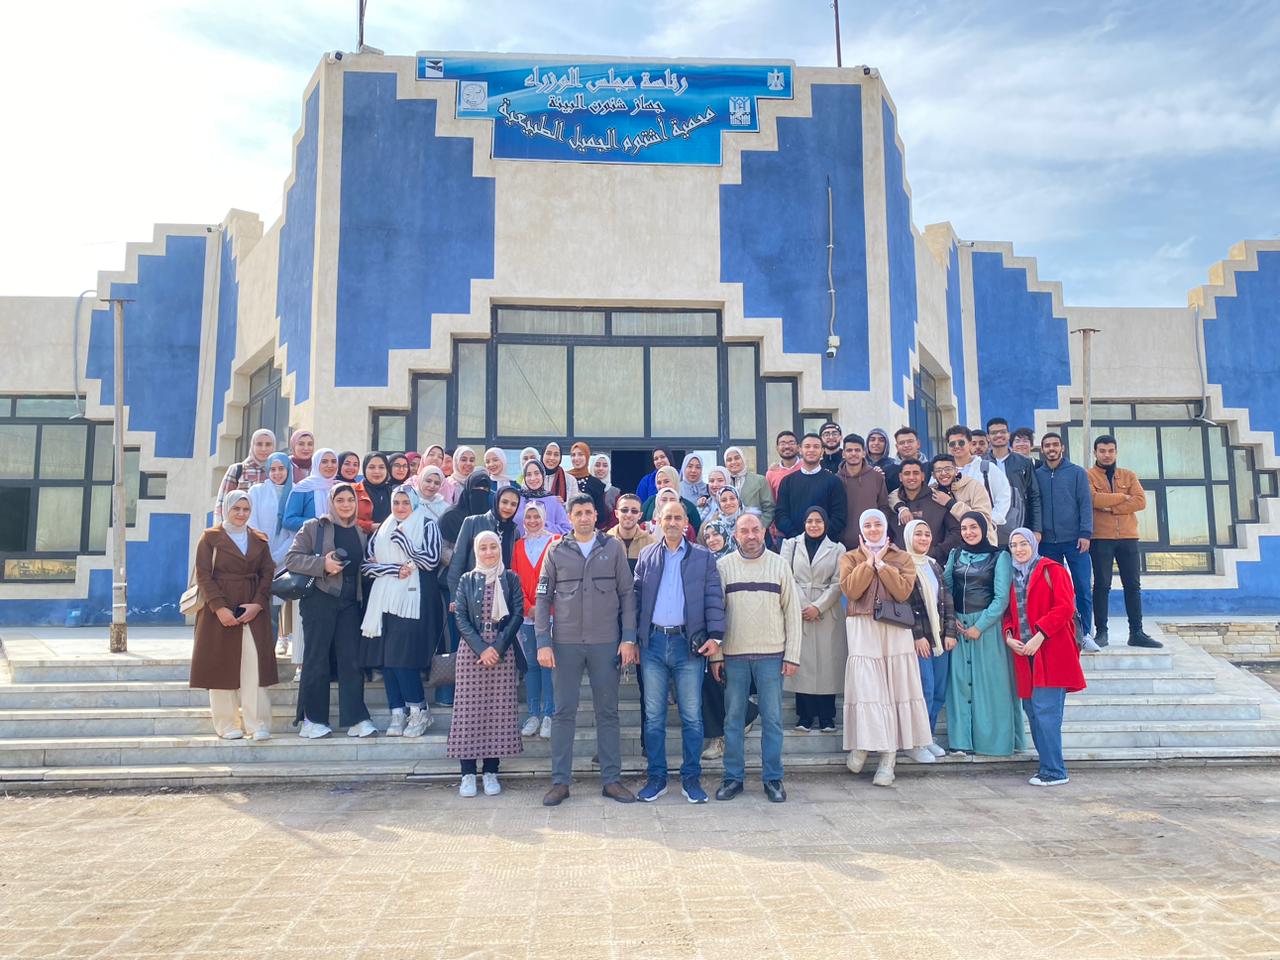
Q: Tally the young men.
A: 15